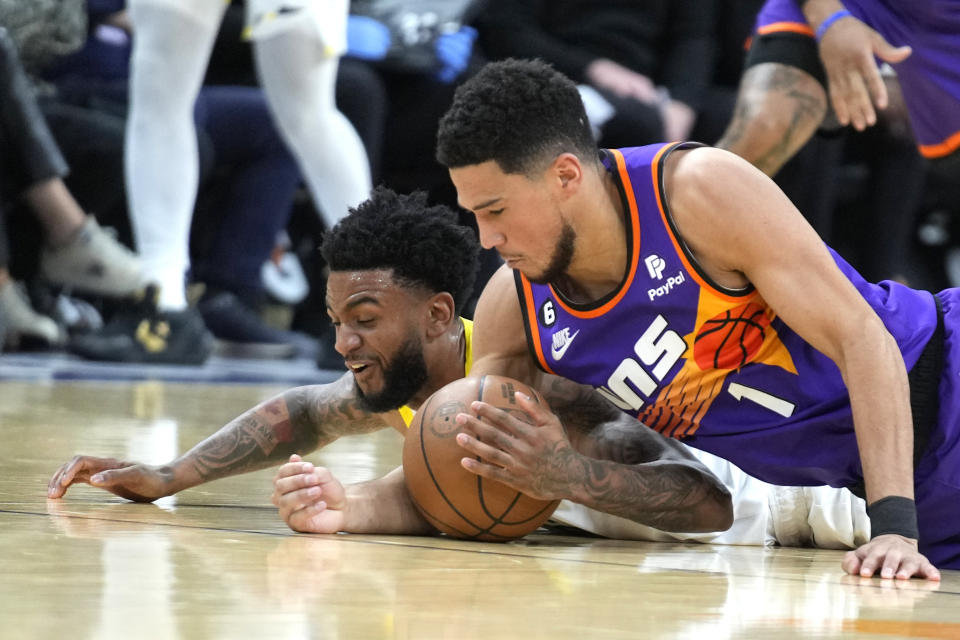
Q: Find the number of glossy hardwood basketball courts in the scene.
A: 1